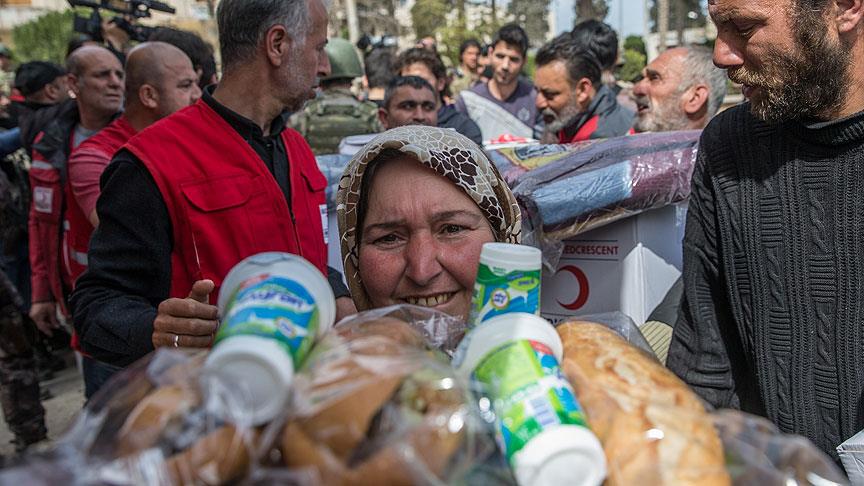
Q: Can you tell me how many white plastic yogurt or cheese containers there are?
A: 3